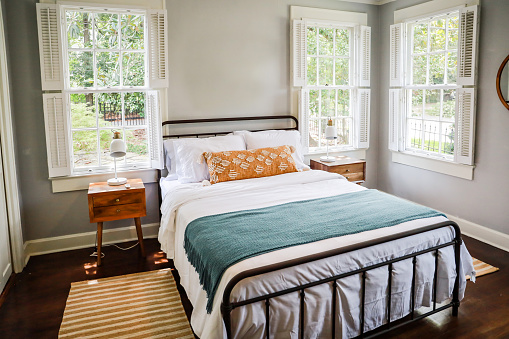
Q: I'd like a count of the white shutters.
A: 12